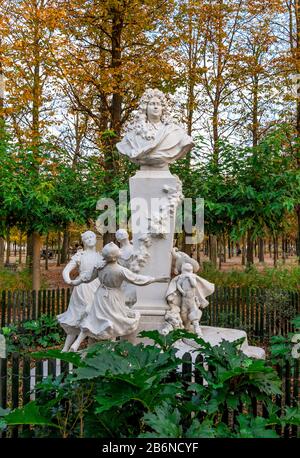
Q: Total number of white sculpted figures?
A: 5